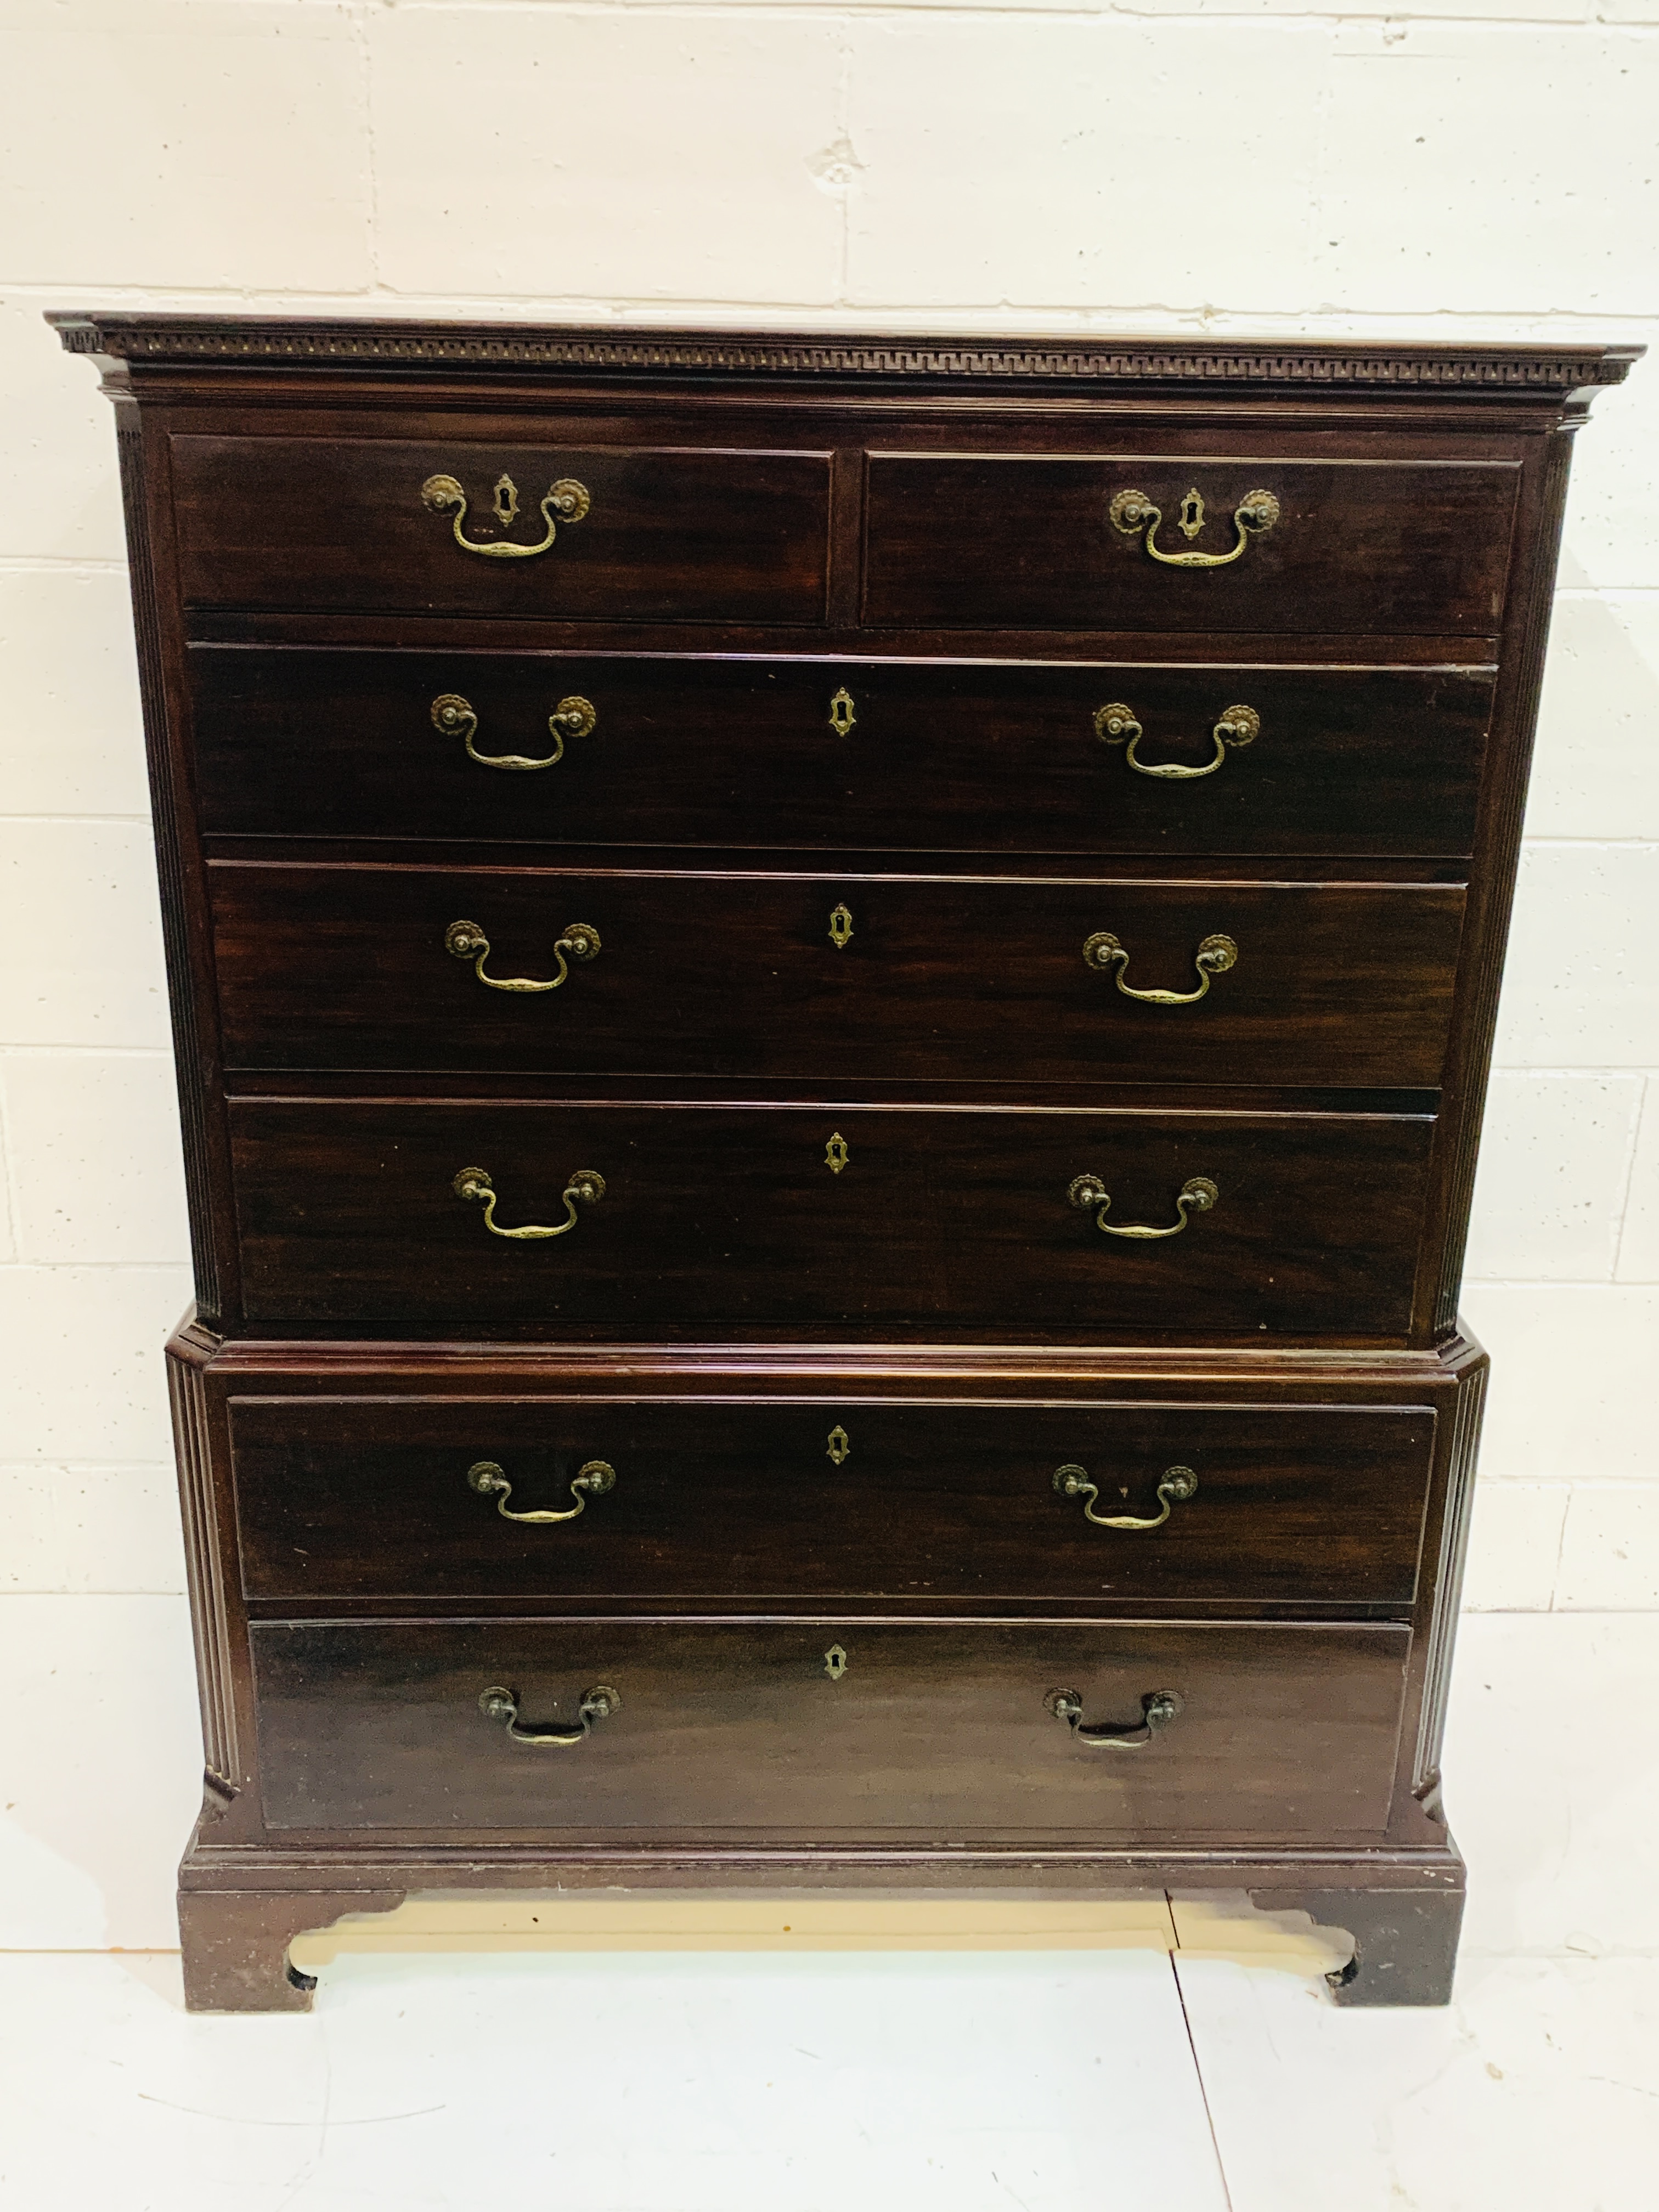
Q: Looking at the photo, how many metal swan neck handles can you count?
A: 12